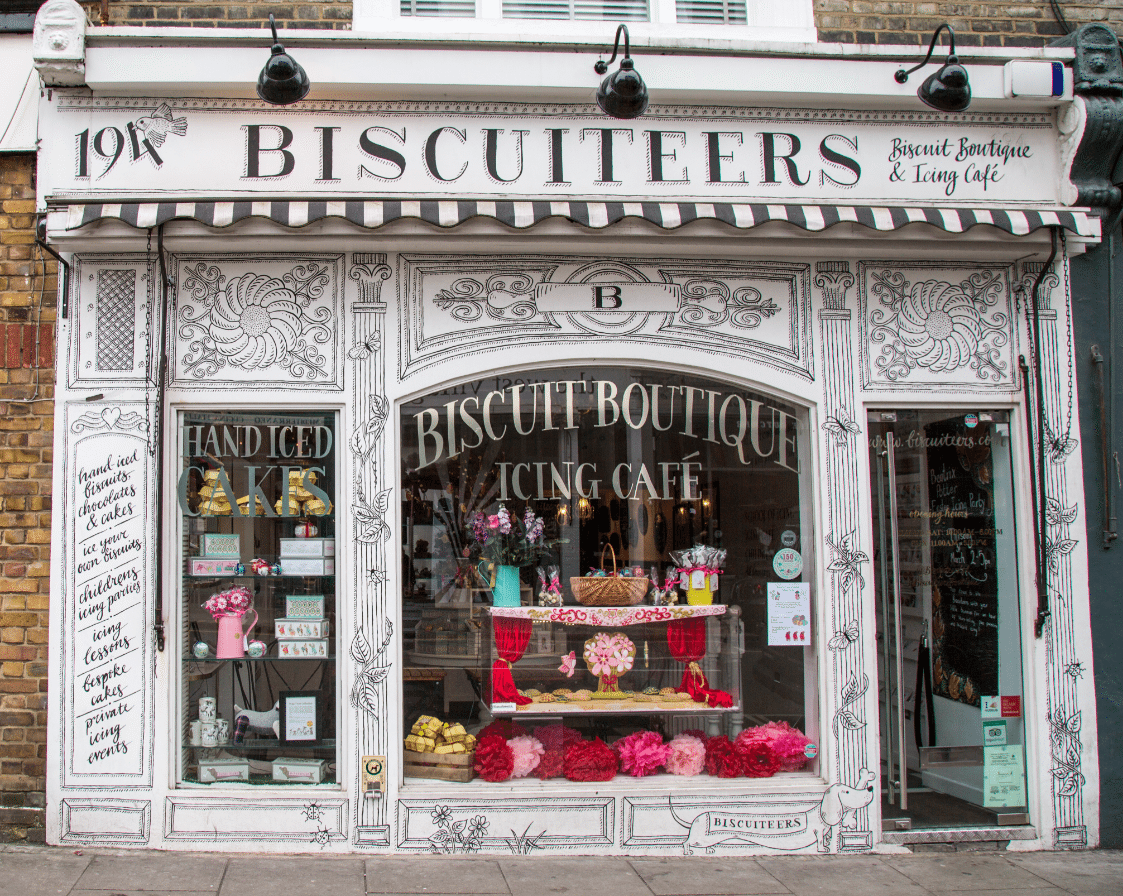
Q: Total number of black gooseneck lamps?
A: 3